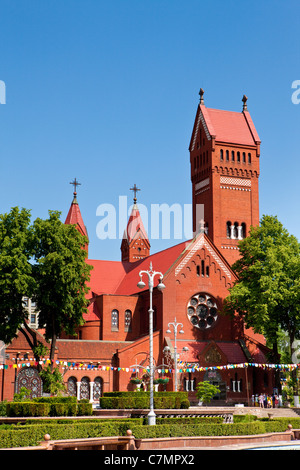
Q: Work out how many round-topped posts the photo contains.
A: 3